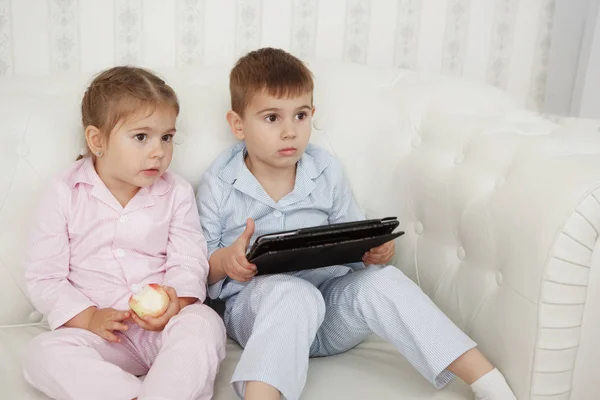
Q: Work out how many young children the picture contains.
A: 2